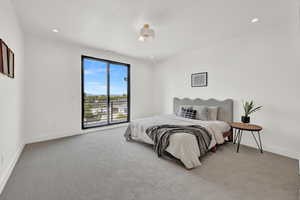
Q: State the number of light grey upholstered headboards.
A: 1